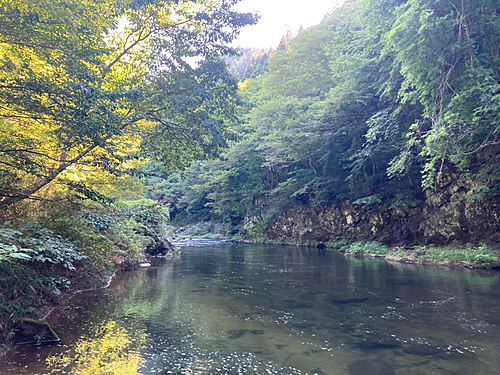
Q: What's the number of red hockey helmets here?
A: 0